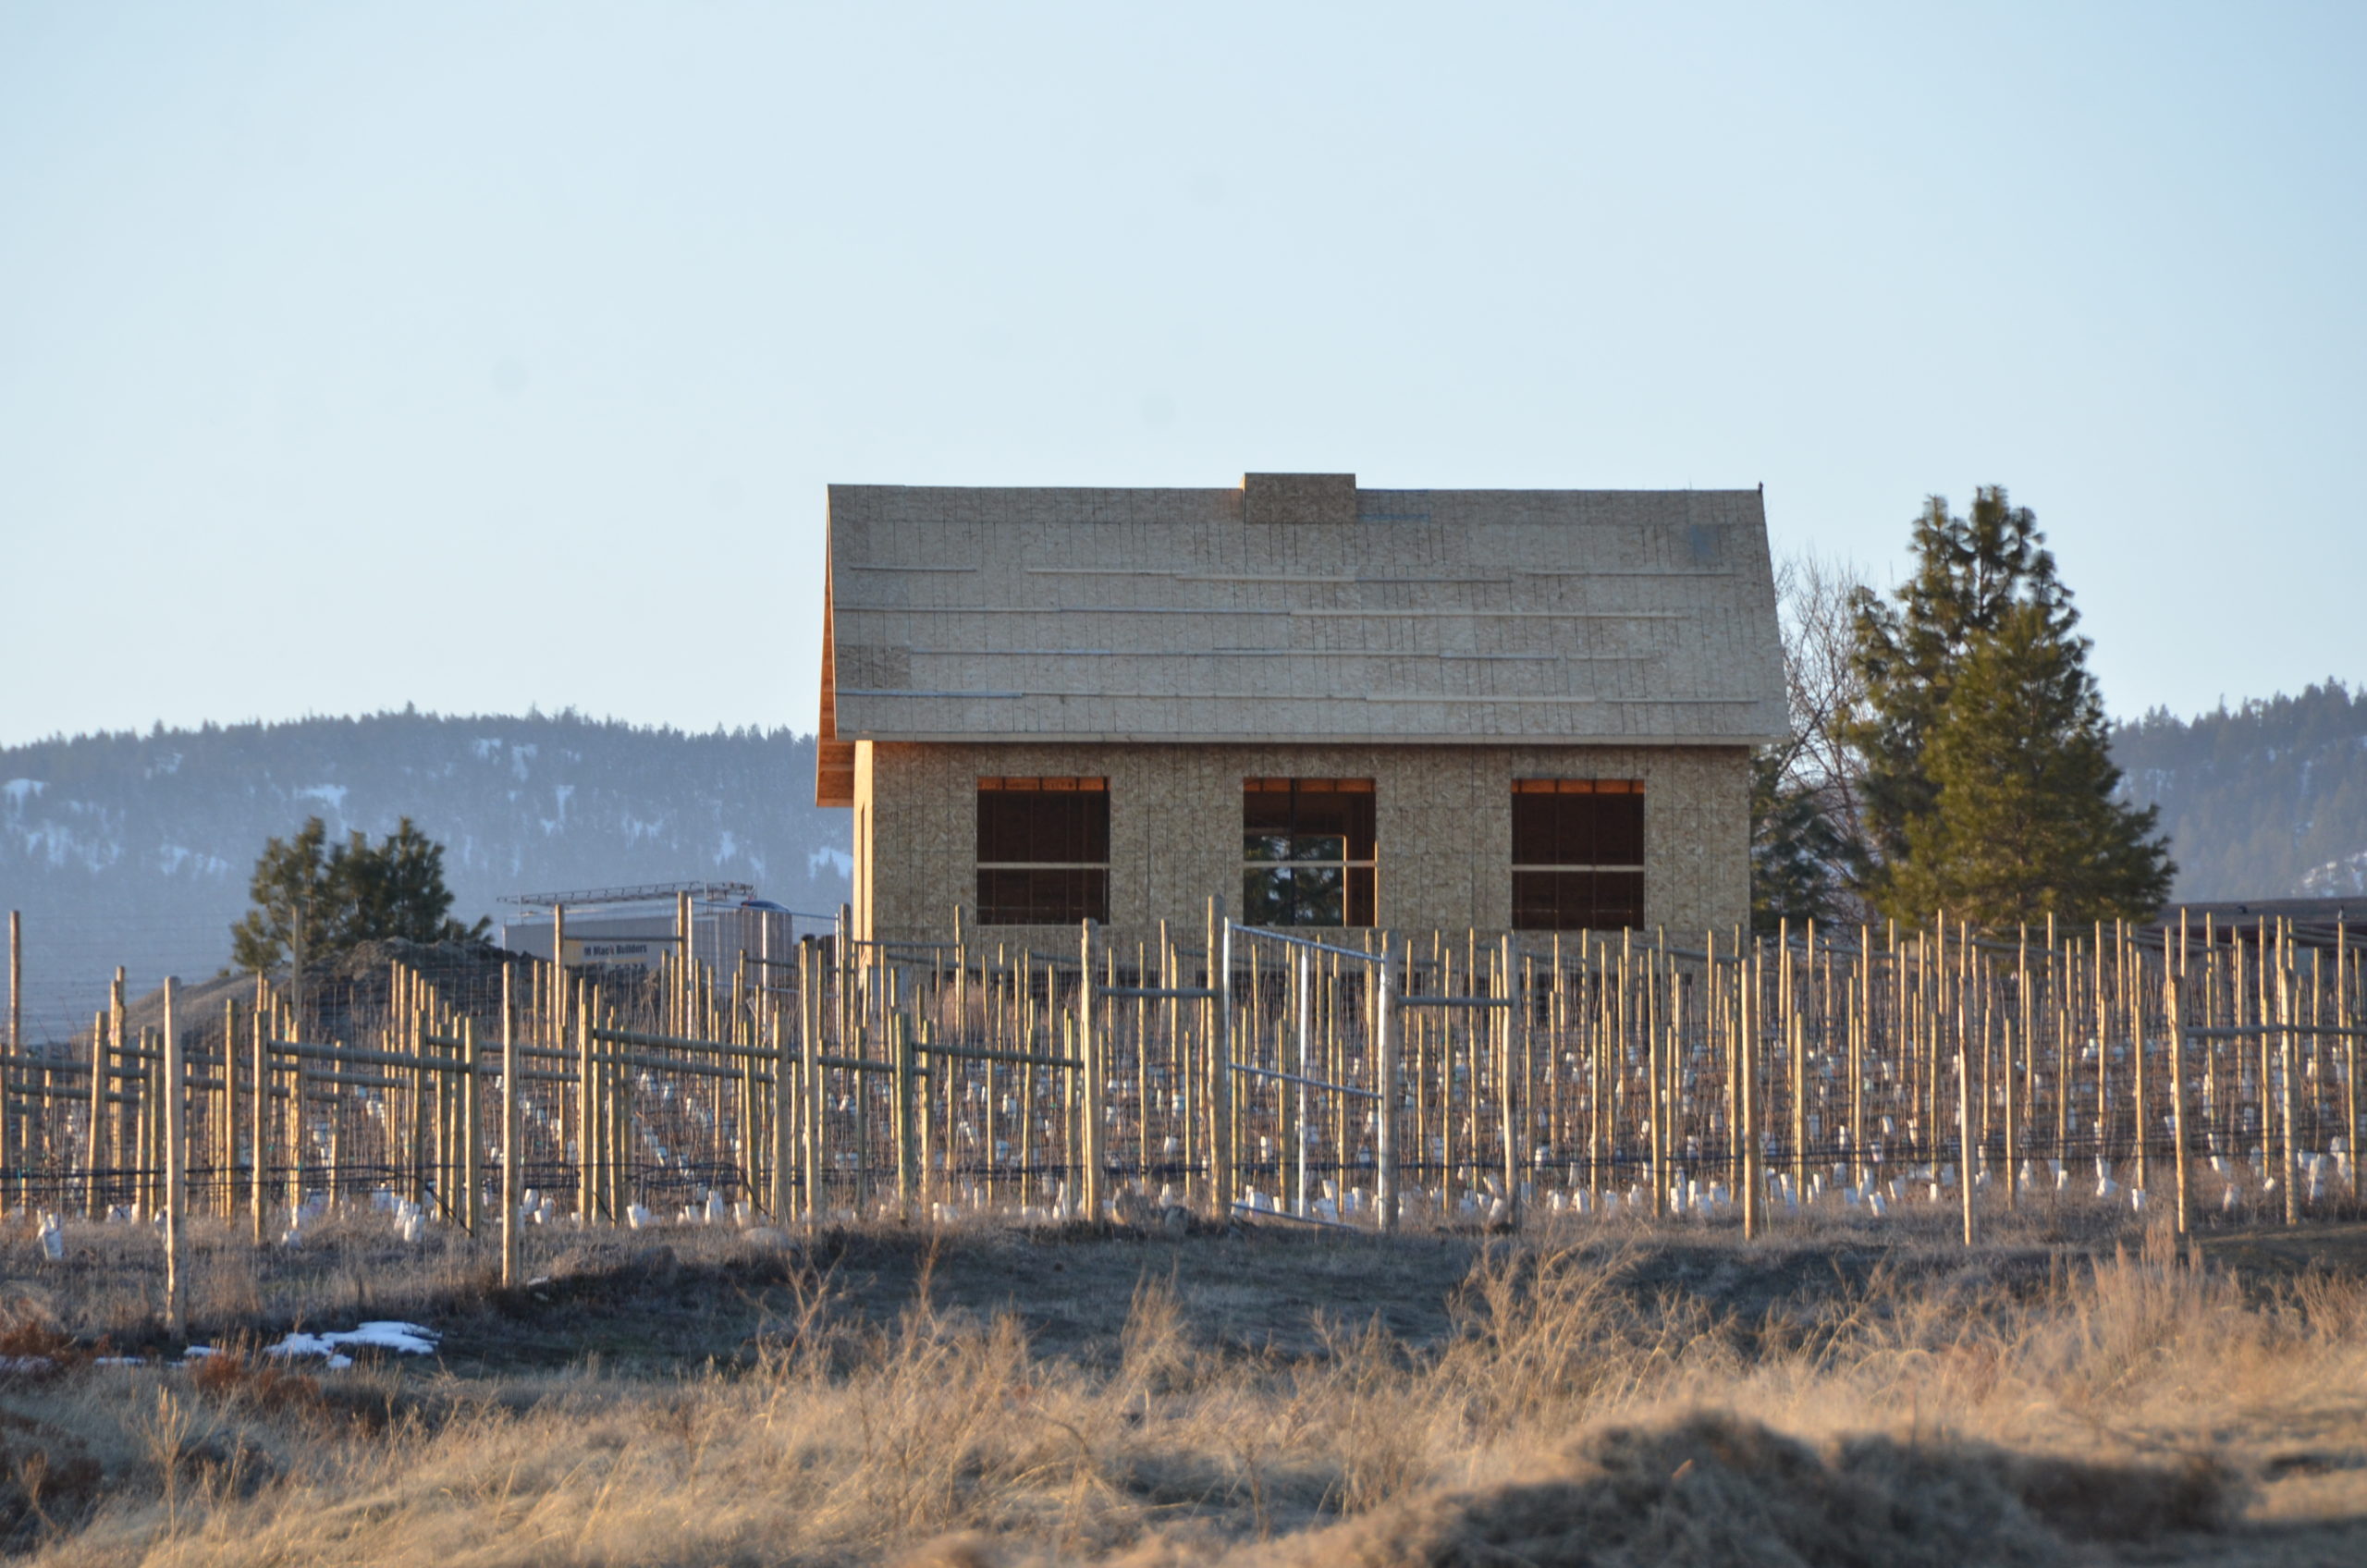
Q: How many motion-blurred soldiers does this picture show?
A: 0